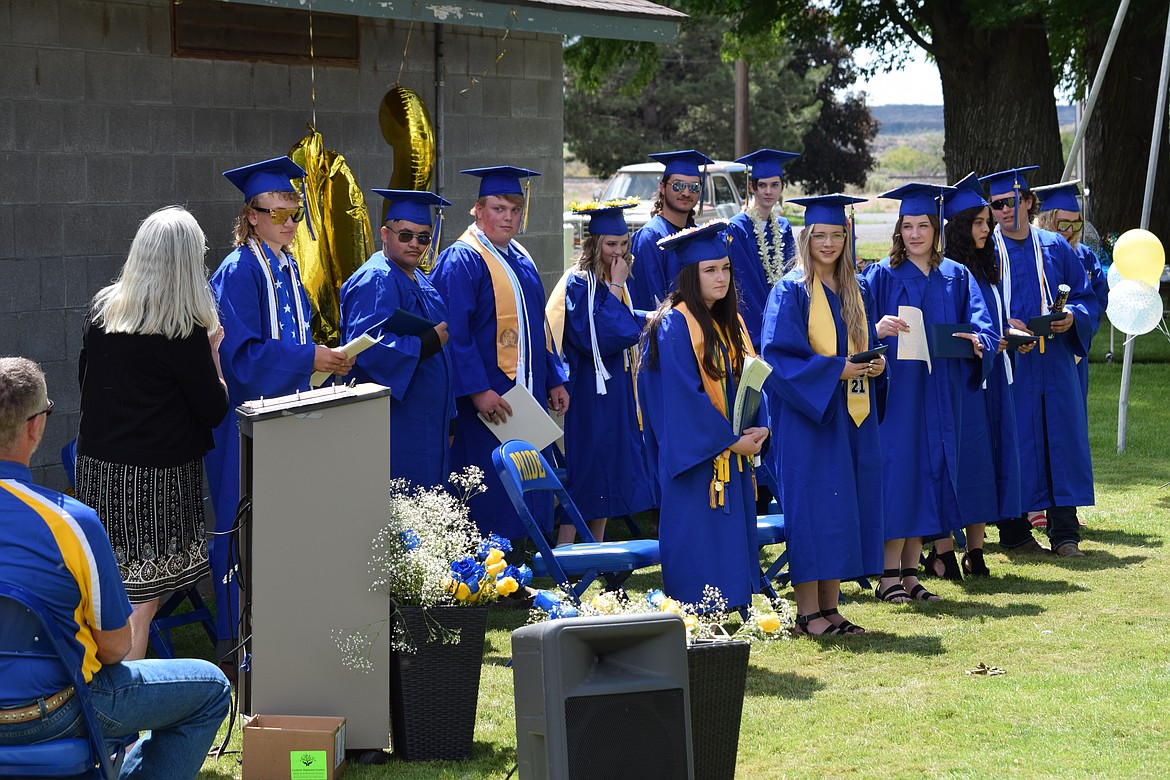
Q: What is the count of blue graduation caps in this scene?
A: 12